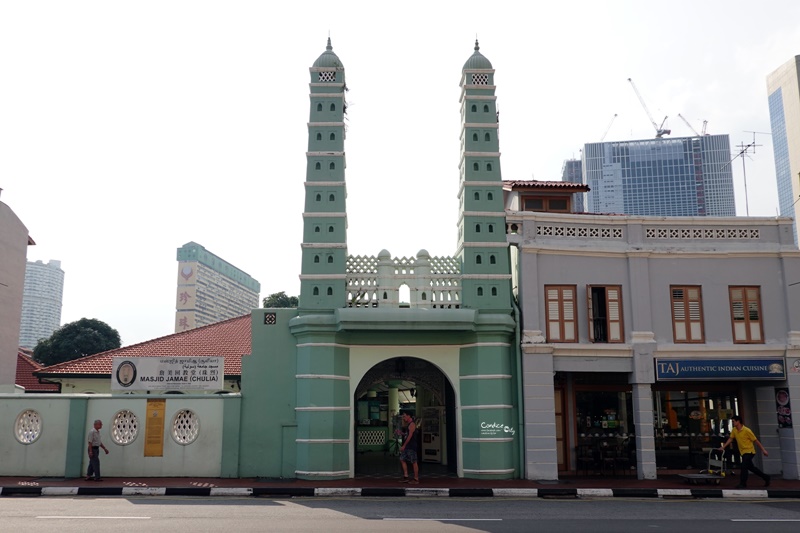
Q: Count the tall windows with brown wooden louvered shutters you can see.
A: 4